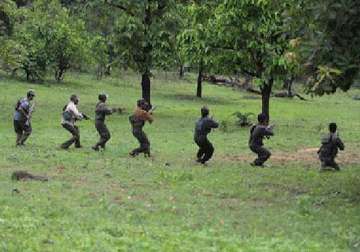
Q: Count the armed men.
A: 7